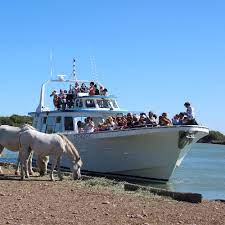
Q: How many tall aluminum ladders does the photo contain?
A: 0